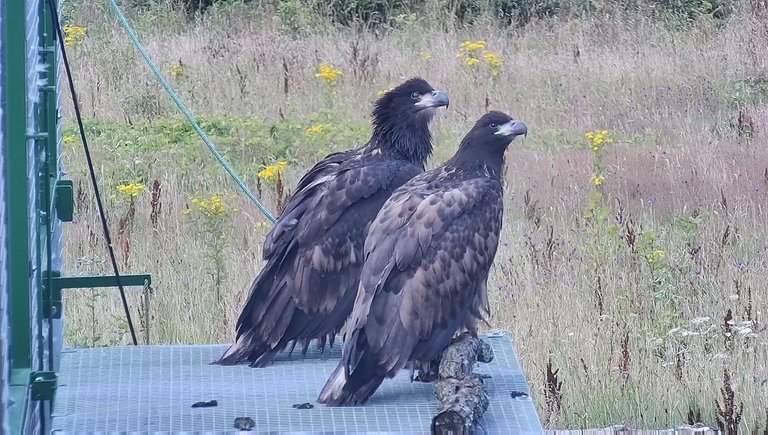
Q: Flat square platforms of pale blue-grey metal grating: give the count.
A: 1